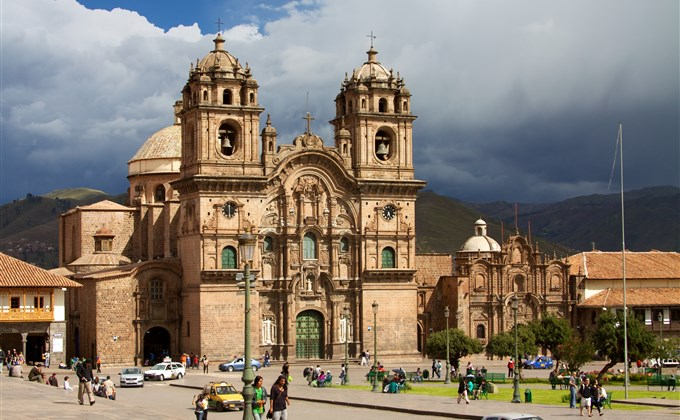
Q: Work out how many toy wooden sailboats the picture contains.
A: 0